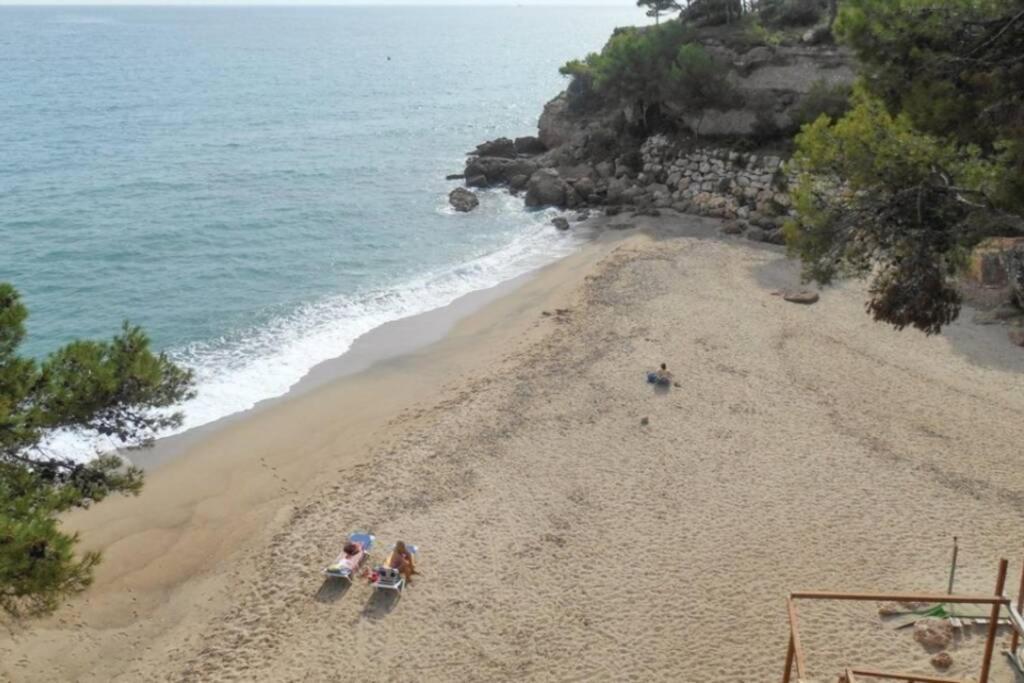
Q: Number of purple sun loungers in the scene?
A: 0